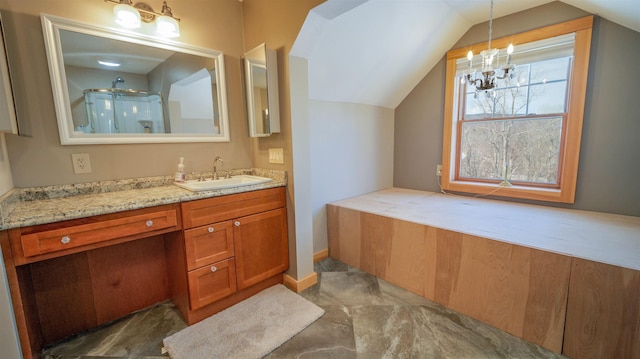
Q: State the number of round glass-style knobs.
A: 5